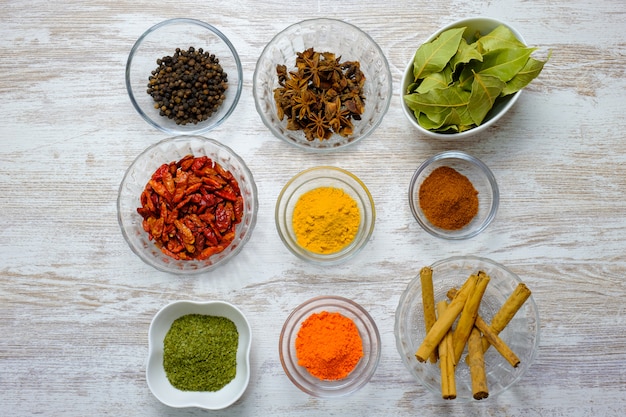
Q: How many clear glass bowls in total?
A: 7